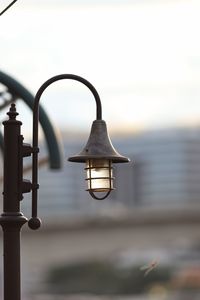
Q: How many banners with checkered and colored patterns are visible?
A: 0